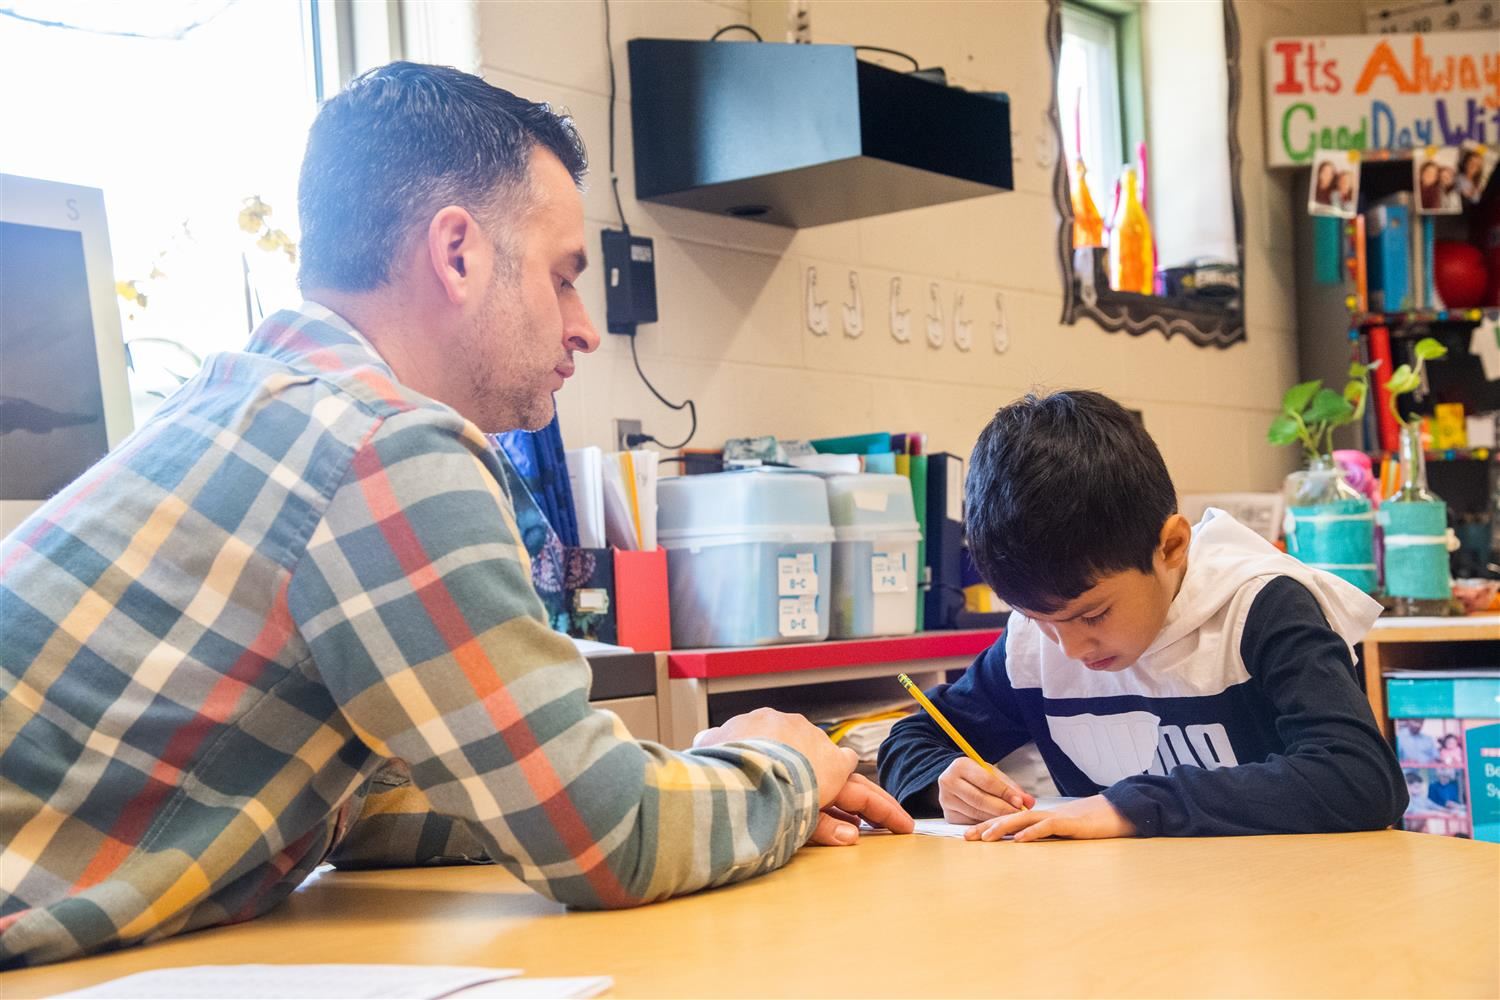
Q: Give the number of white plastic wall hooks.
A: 6